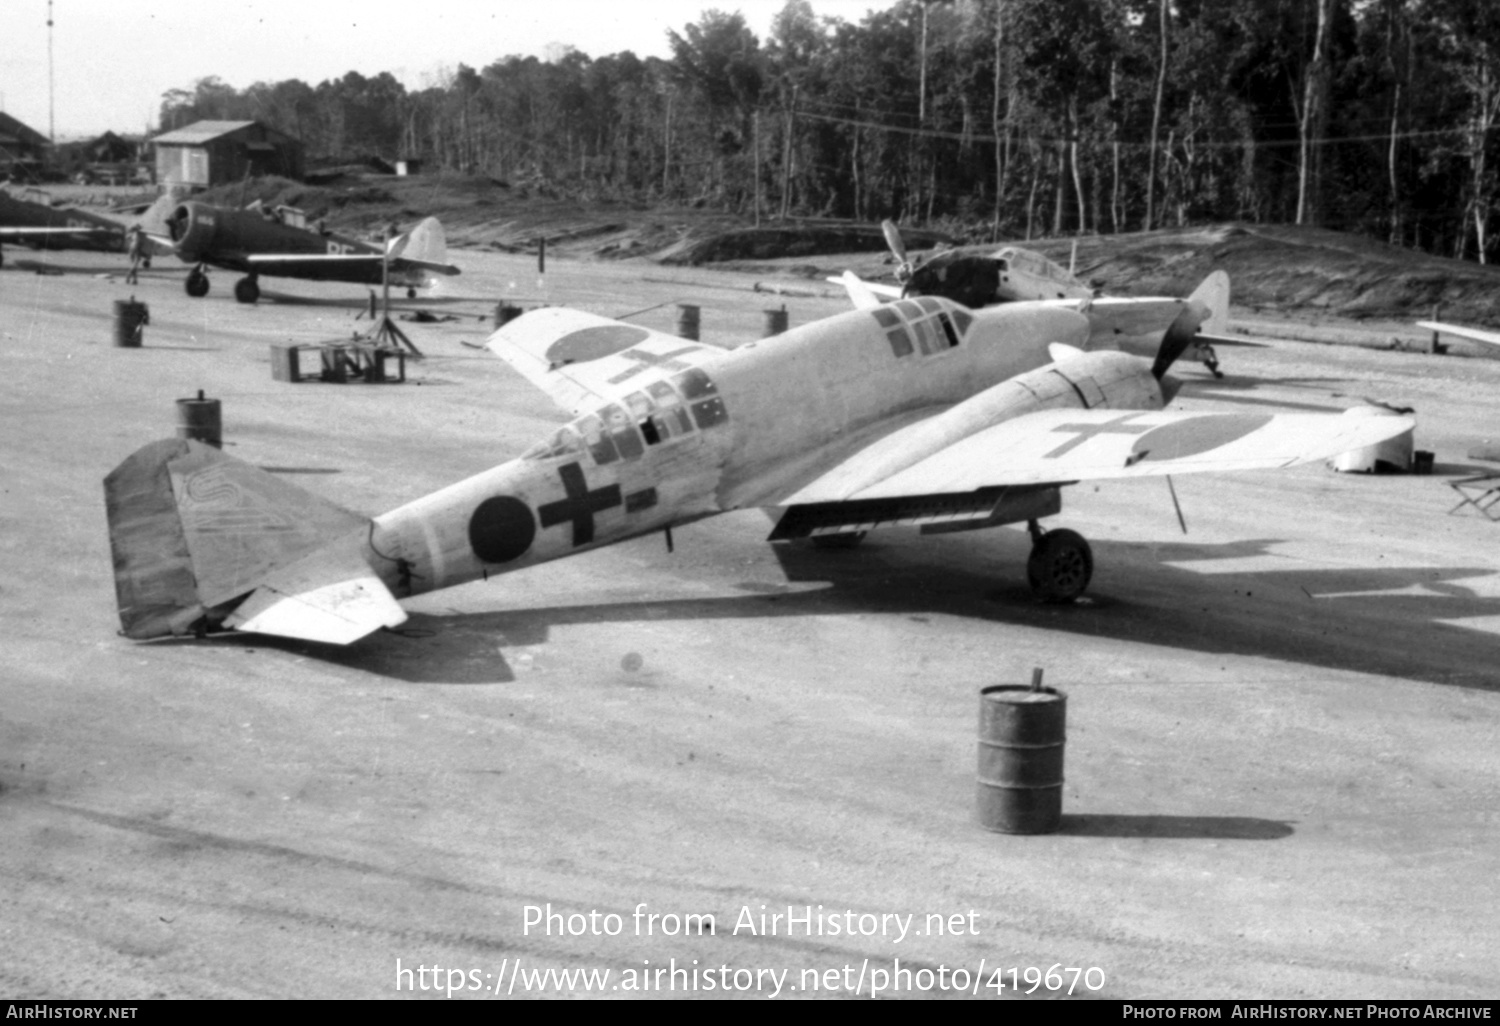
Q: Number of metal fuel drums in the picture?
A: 6